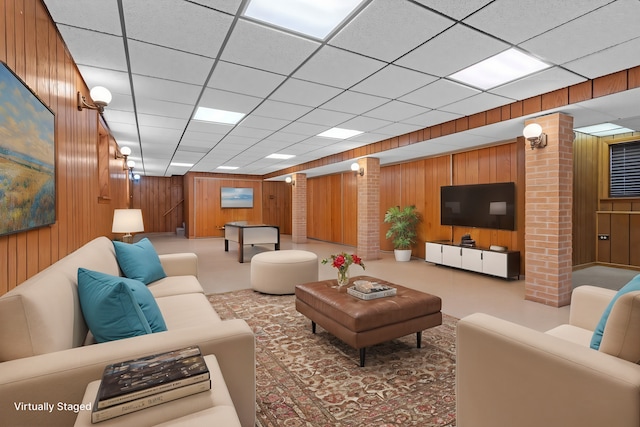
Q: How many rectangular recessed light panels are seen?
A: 8